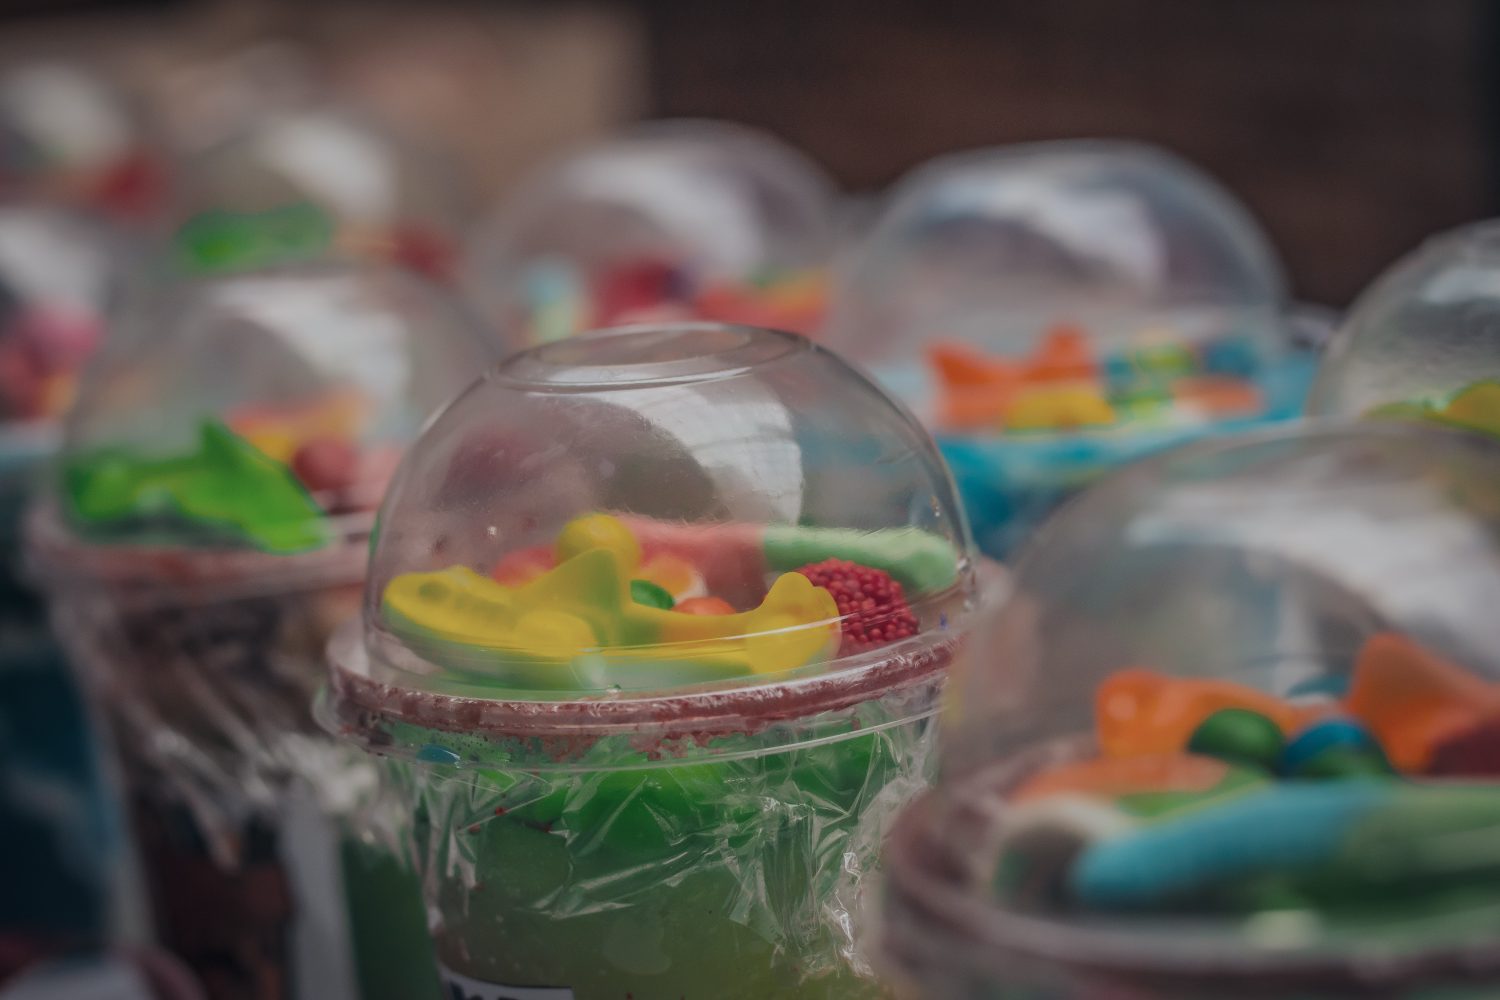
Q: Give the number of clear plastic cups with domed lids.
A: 9